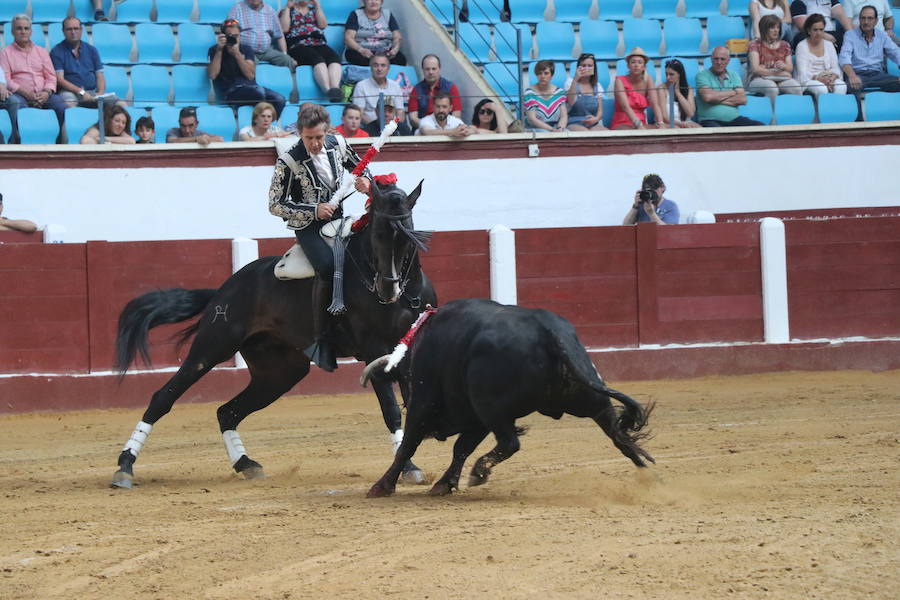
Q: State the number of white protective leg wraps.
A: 3